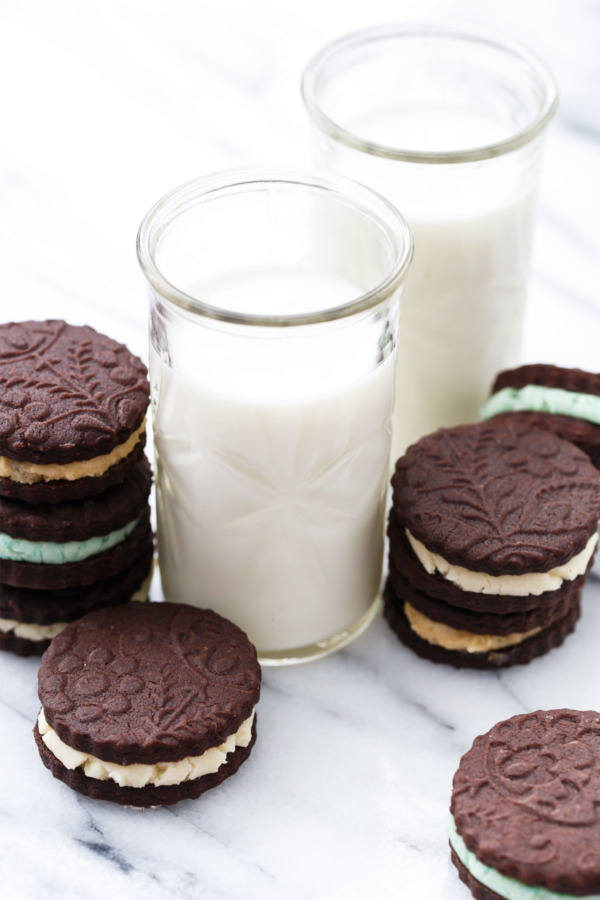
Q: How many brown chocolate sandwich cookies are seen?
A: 8